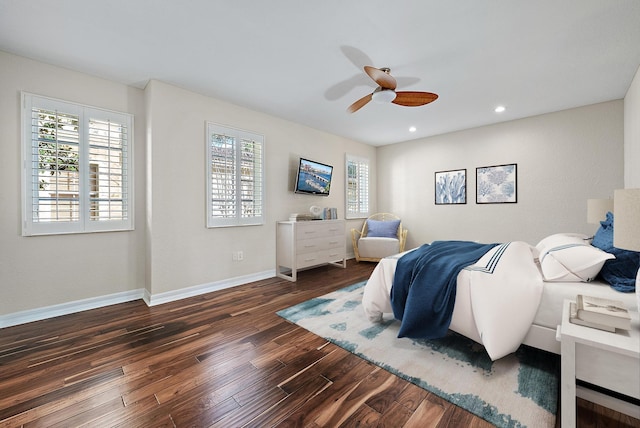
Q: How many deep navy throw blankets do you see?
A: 1